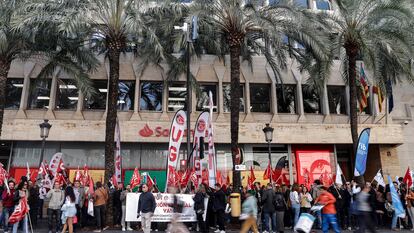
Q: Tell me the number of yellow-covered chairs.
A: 0